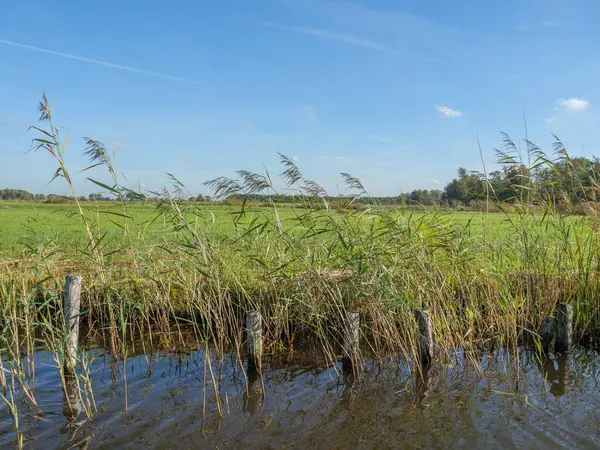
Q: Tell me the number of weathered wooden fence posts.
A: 6